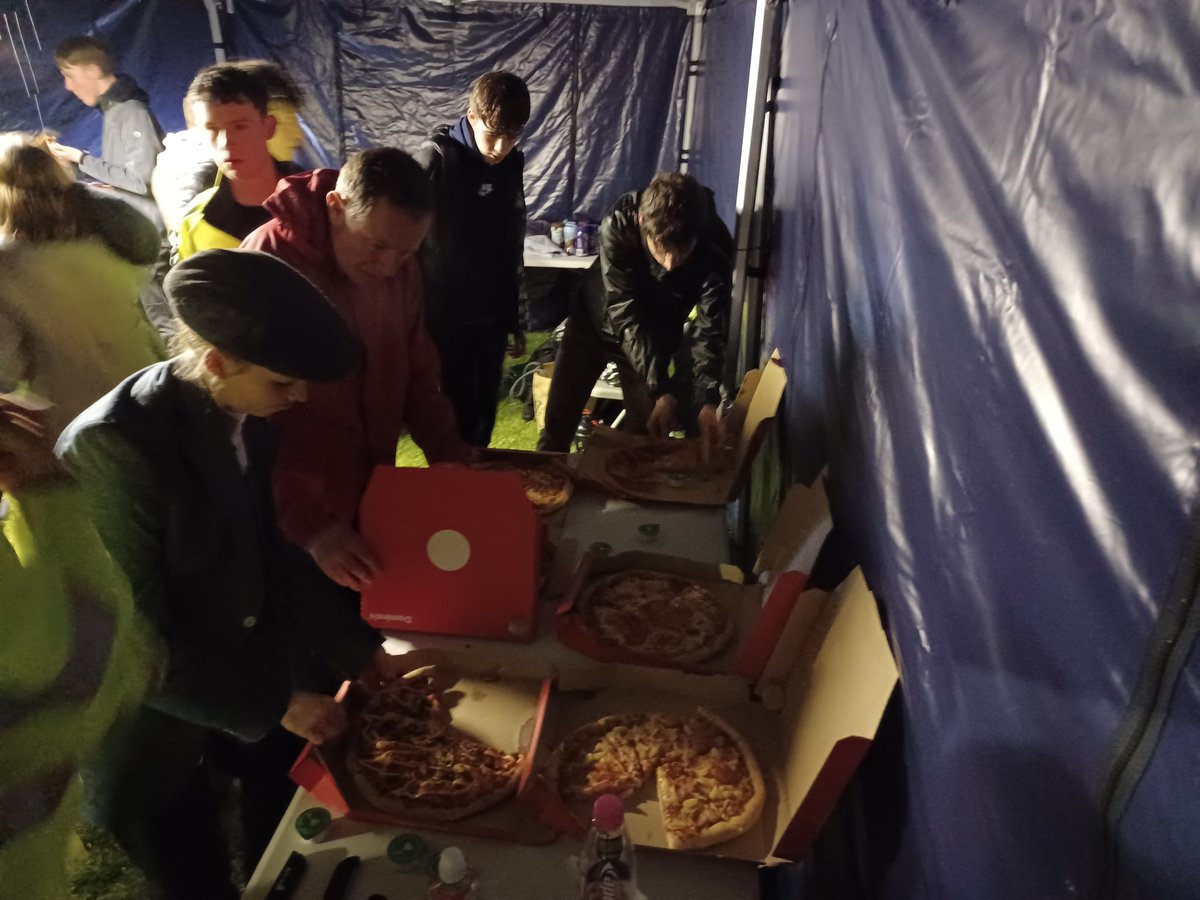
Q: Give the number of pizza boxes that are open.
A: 5